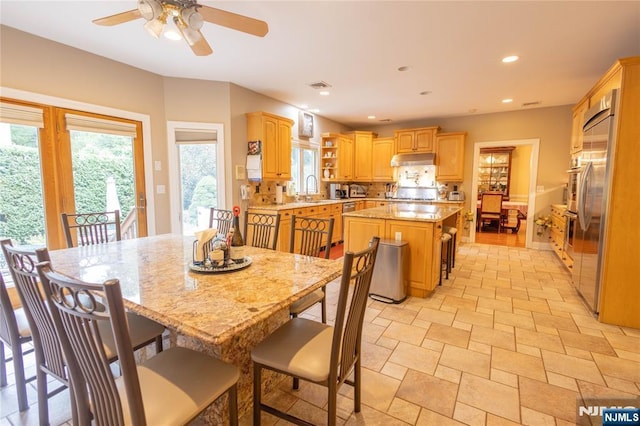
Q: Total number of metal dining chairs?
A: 8